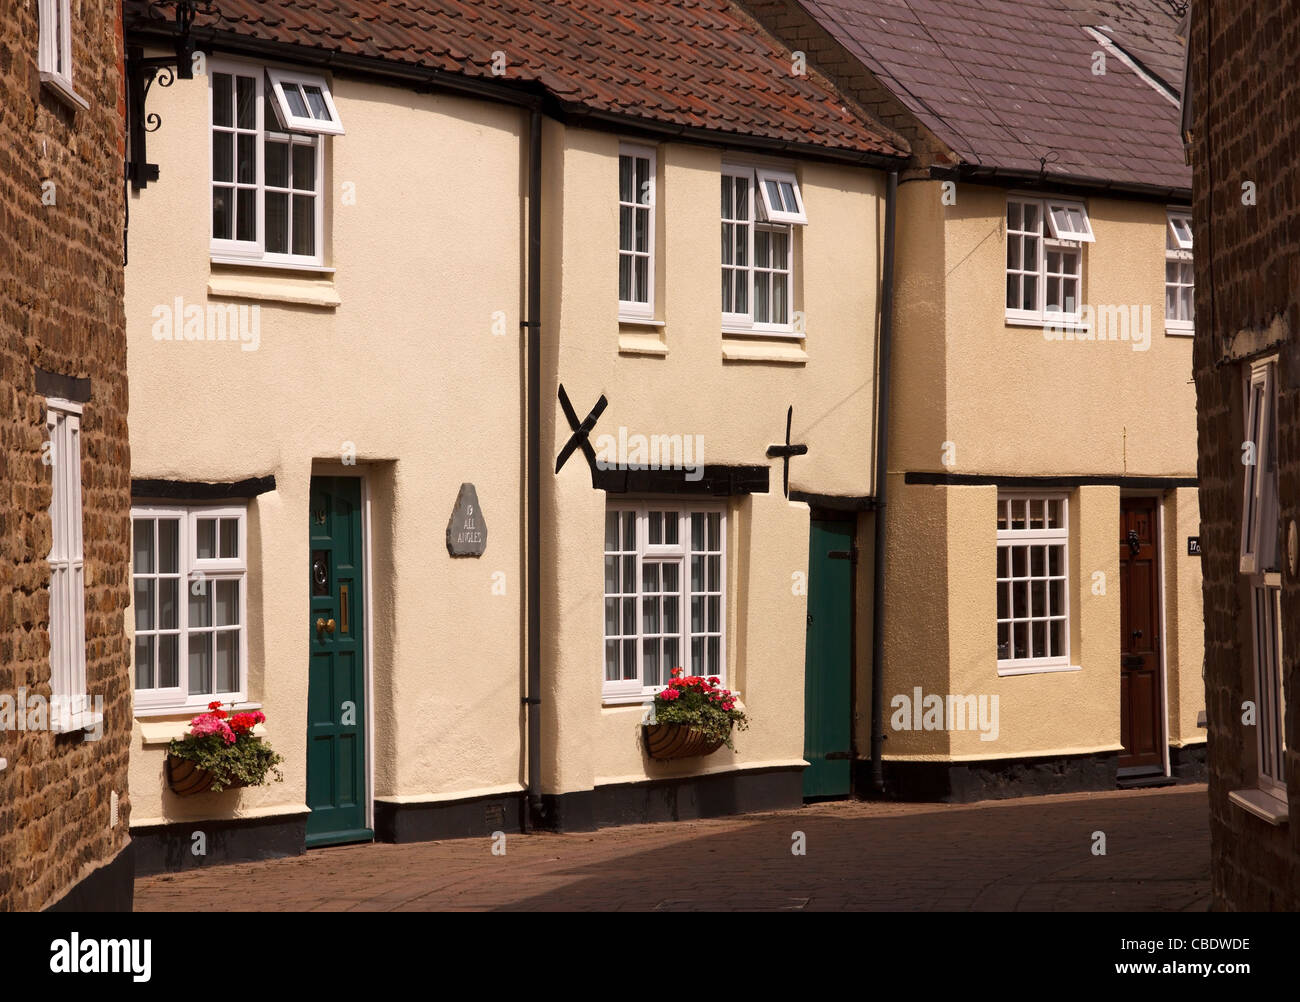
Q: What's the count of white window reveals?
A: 11